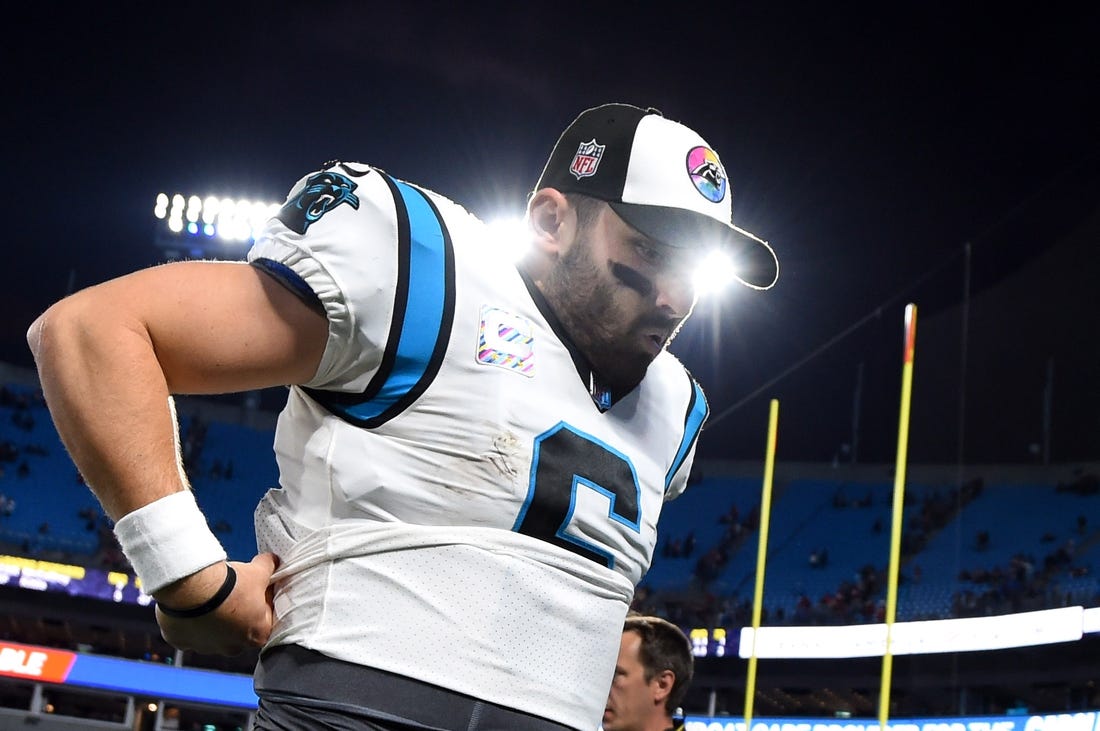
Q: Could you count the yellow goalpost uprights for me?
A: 2